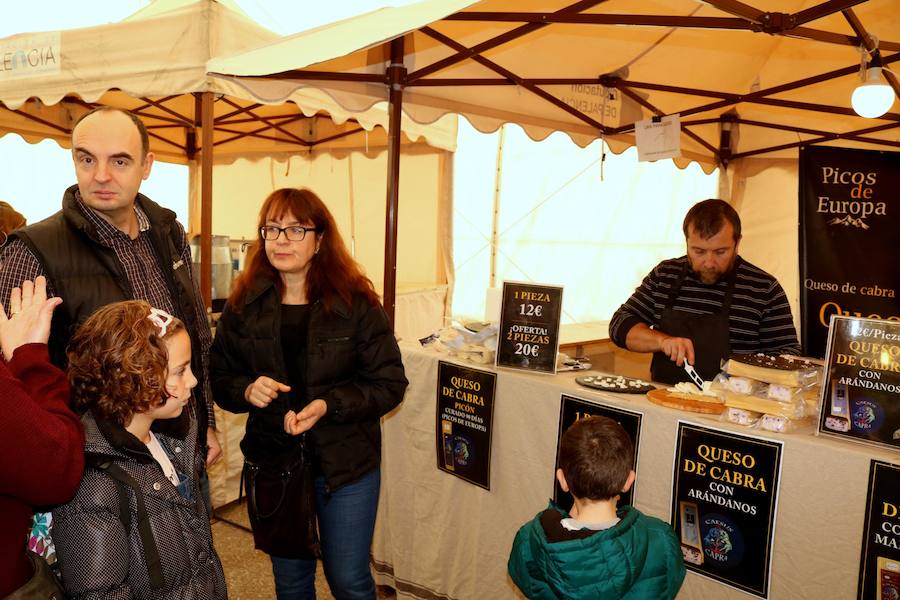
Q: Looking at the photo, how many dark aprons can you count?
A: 1